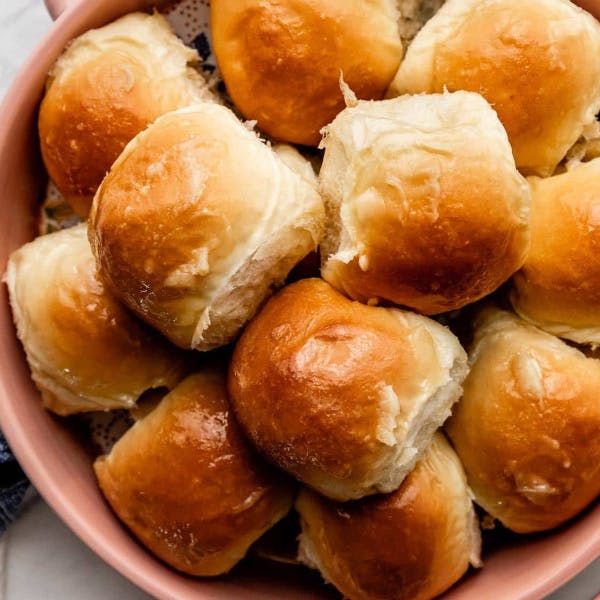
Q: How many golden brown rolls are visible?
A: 11